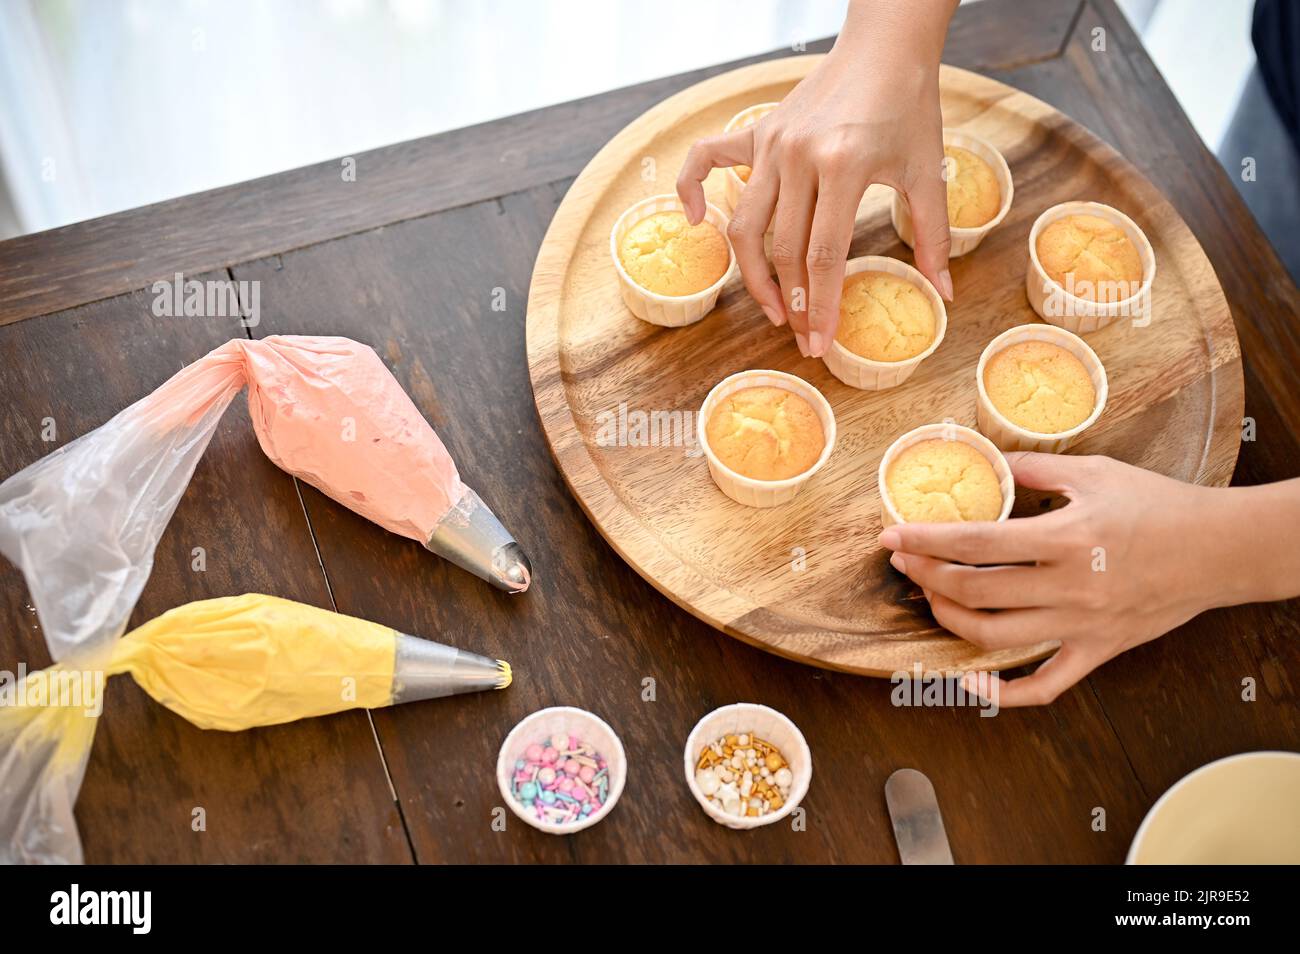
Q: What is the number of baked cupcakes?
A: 8